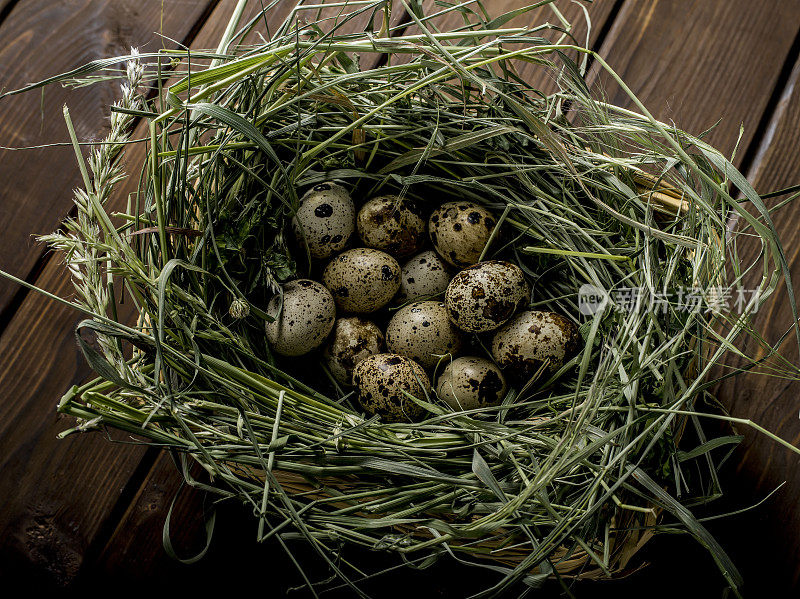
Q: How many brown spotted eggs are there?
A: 12